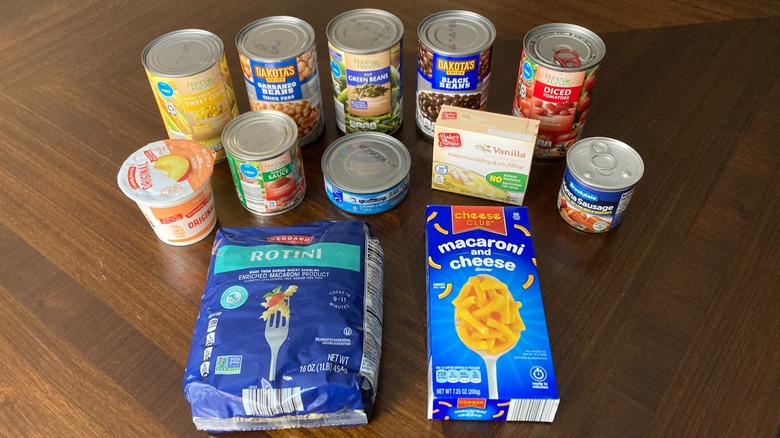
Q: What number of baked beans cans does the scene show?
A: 0